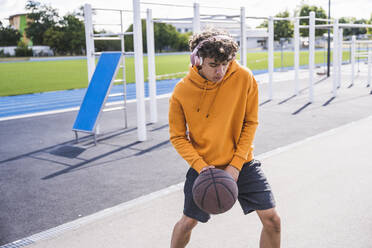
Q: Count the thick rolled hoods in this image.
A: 1